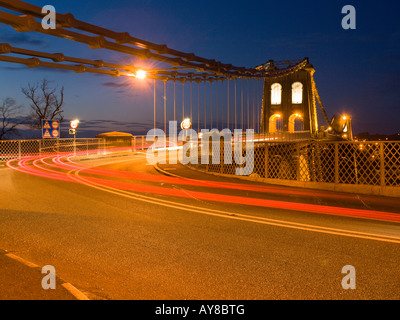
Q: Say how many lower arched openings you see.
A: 2